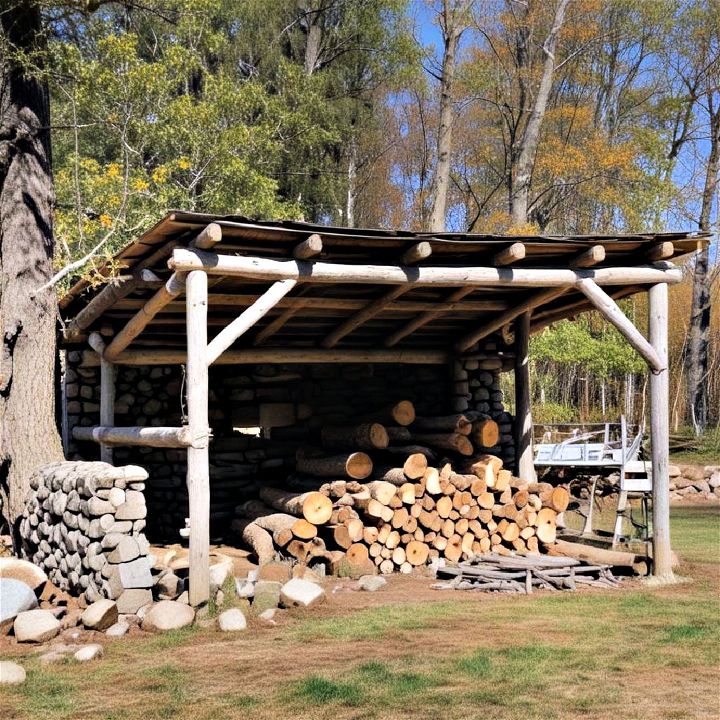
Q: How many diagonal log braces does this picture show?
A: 2